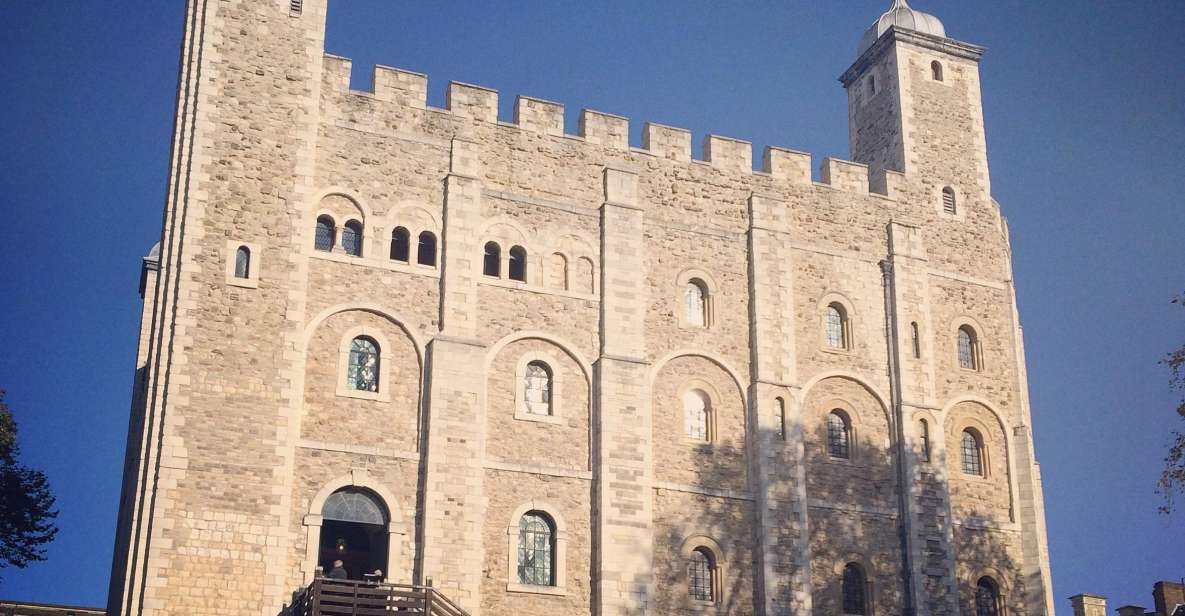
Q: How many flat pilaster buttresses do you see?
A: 4